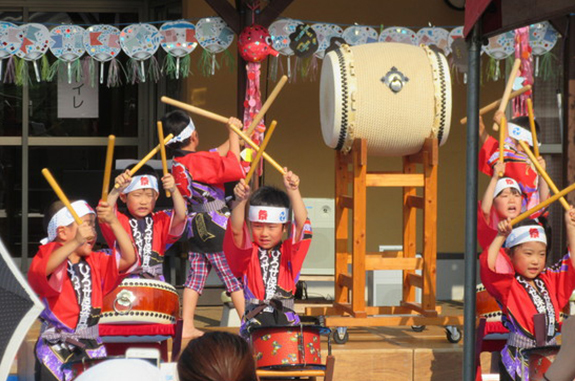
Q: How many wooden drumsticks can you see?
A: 14